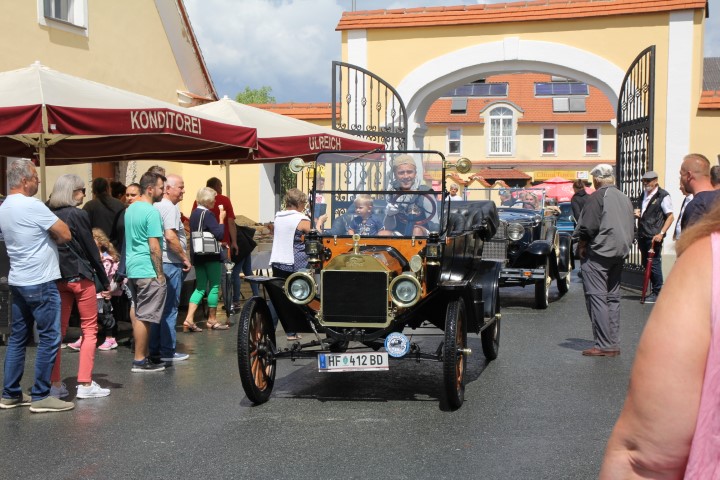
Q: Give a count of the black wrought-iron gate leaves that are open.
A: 2